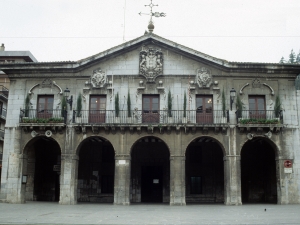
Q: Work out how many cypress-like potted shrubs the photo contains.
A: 10